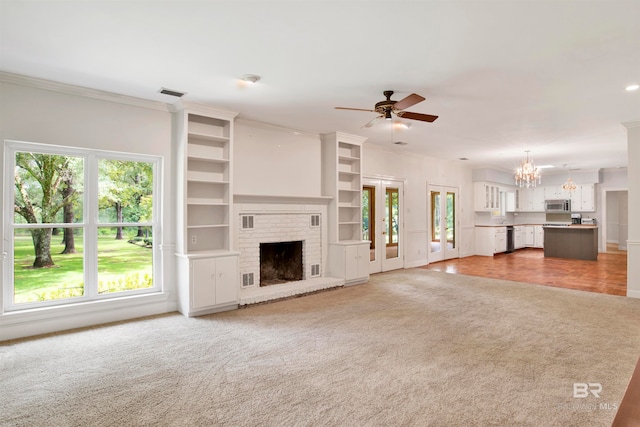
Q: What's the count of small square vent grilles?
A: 4